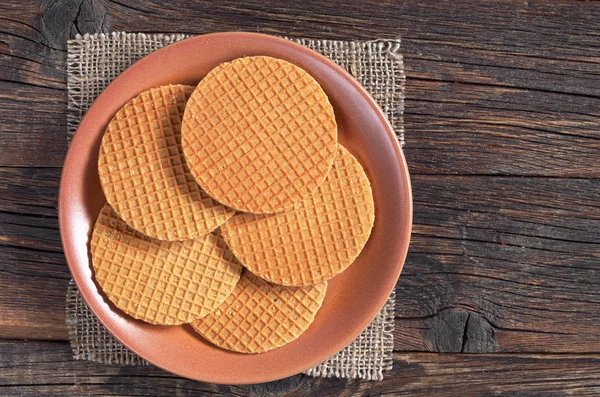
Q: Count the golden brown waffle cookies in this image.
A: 5